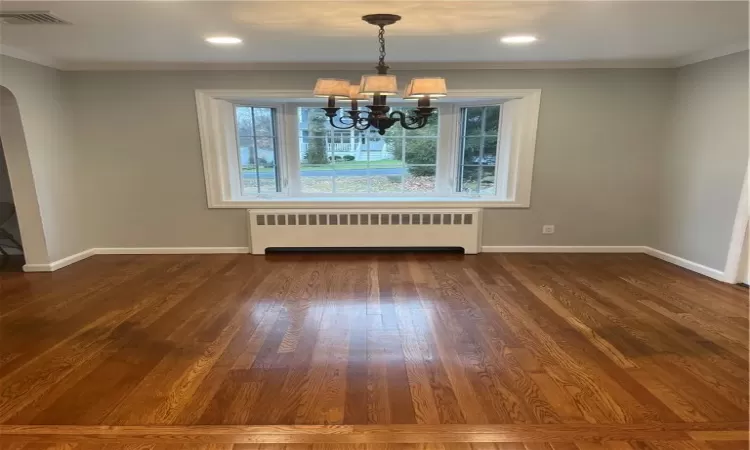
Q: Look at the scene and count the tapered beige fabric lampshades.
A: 5